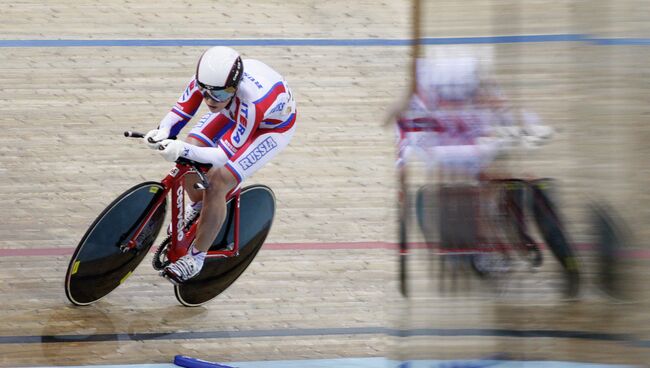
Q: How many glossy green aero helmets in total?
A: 0